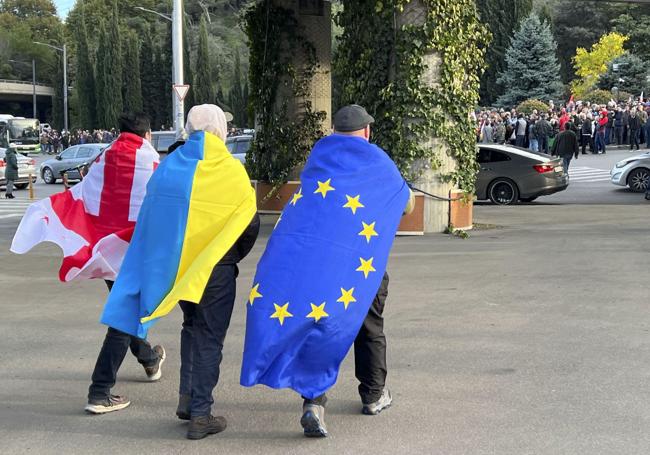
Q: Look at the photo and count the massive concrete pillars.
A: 2